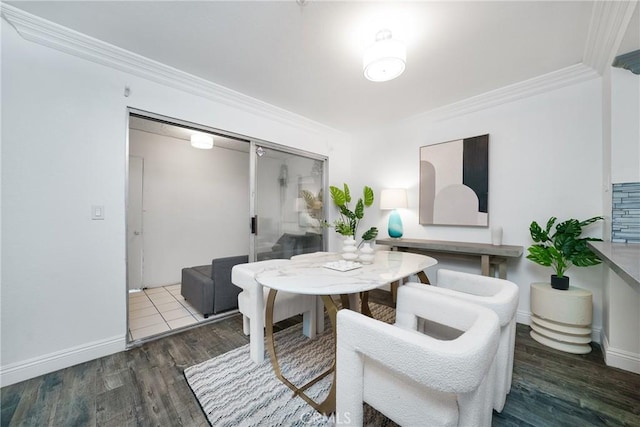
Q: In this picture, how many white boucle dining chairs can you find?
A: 4